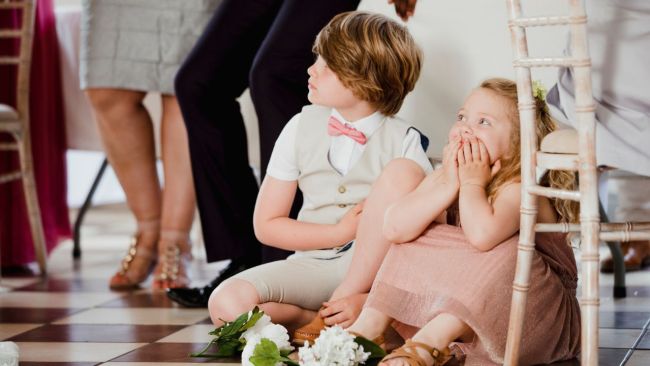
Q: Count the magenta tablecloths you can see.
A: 1